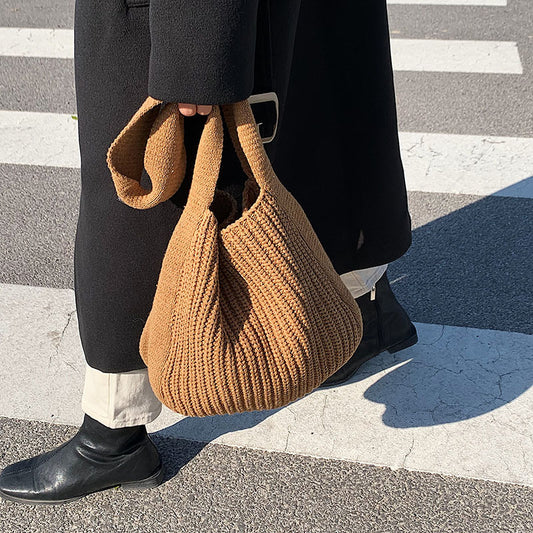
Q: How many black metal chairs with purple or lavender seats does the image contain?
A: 0